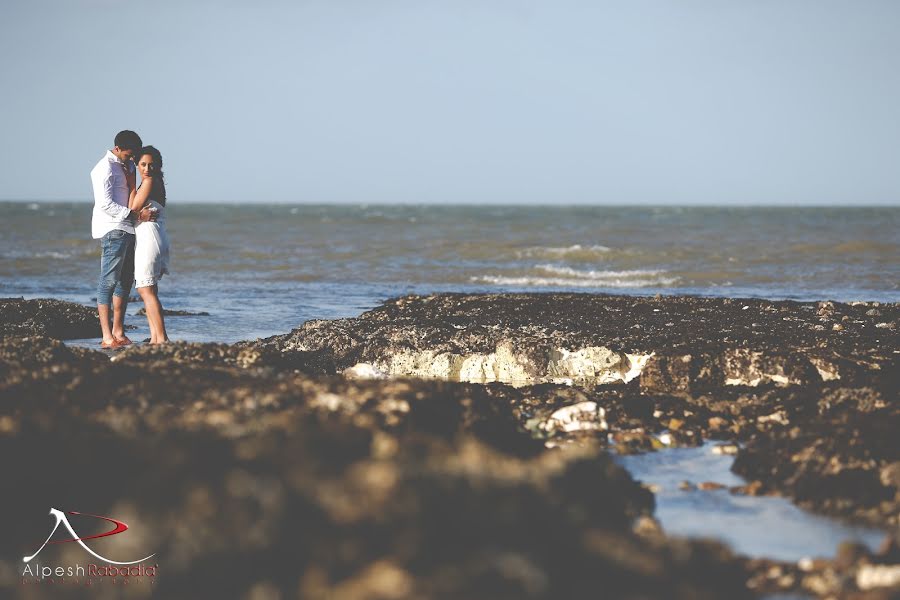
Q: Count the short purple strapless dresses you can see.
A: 0